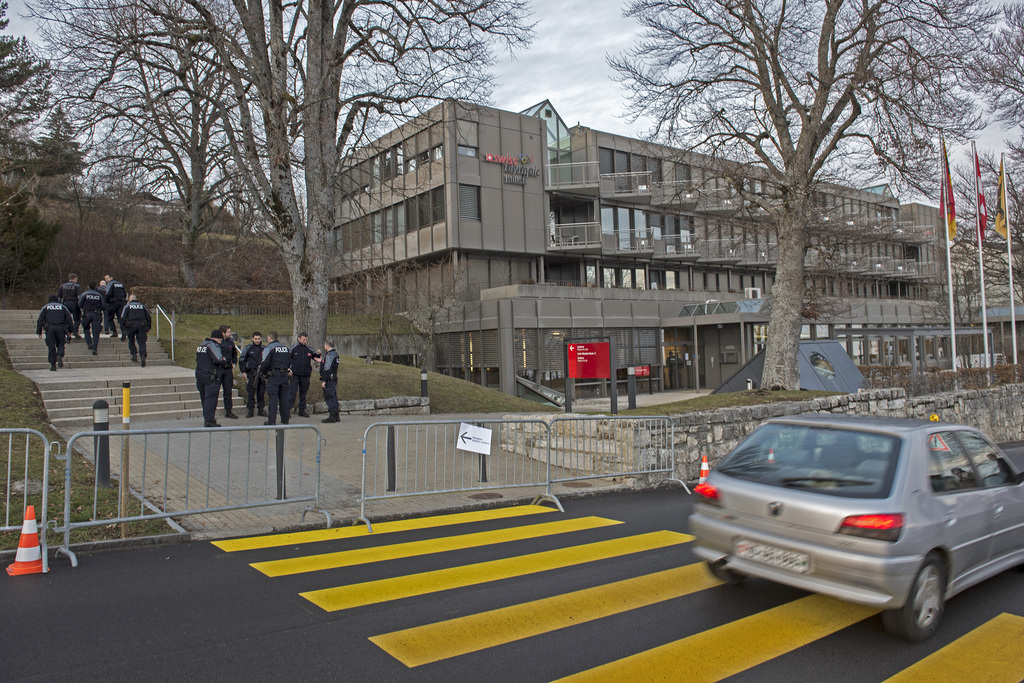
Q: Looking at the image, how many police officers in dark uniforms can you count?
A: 12